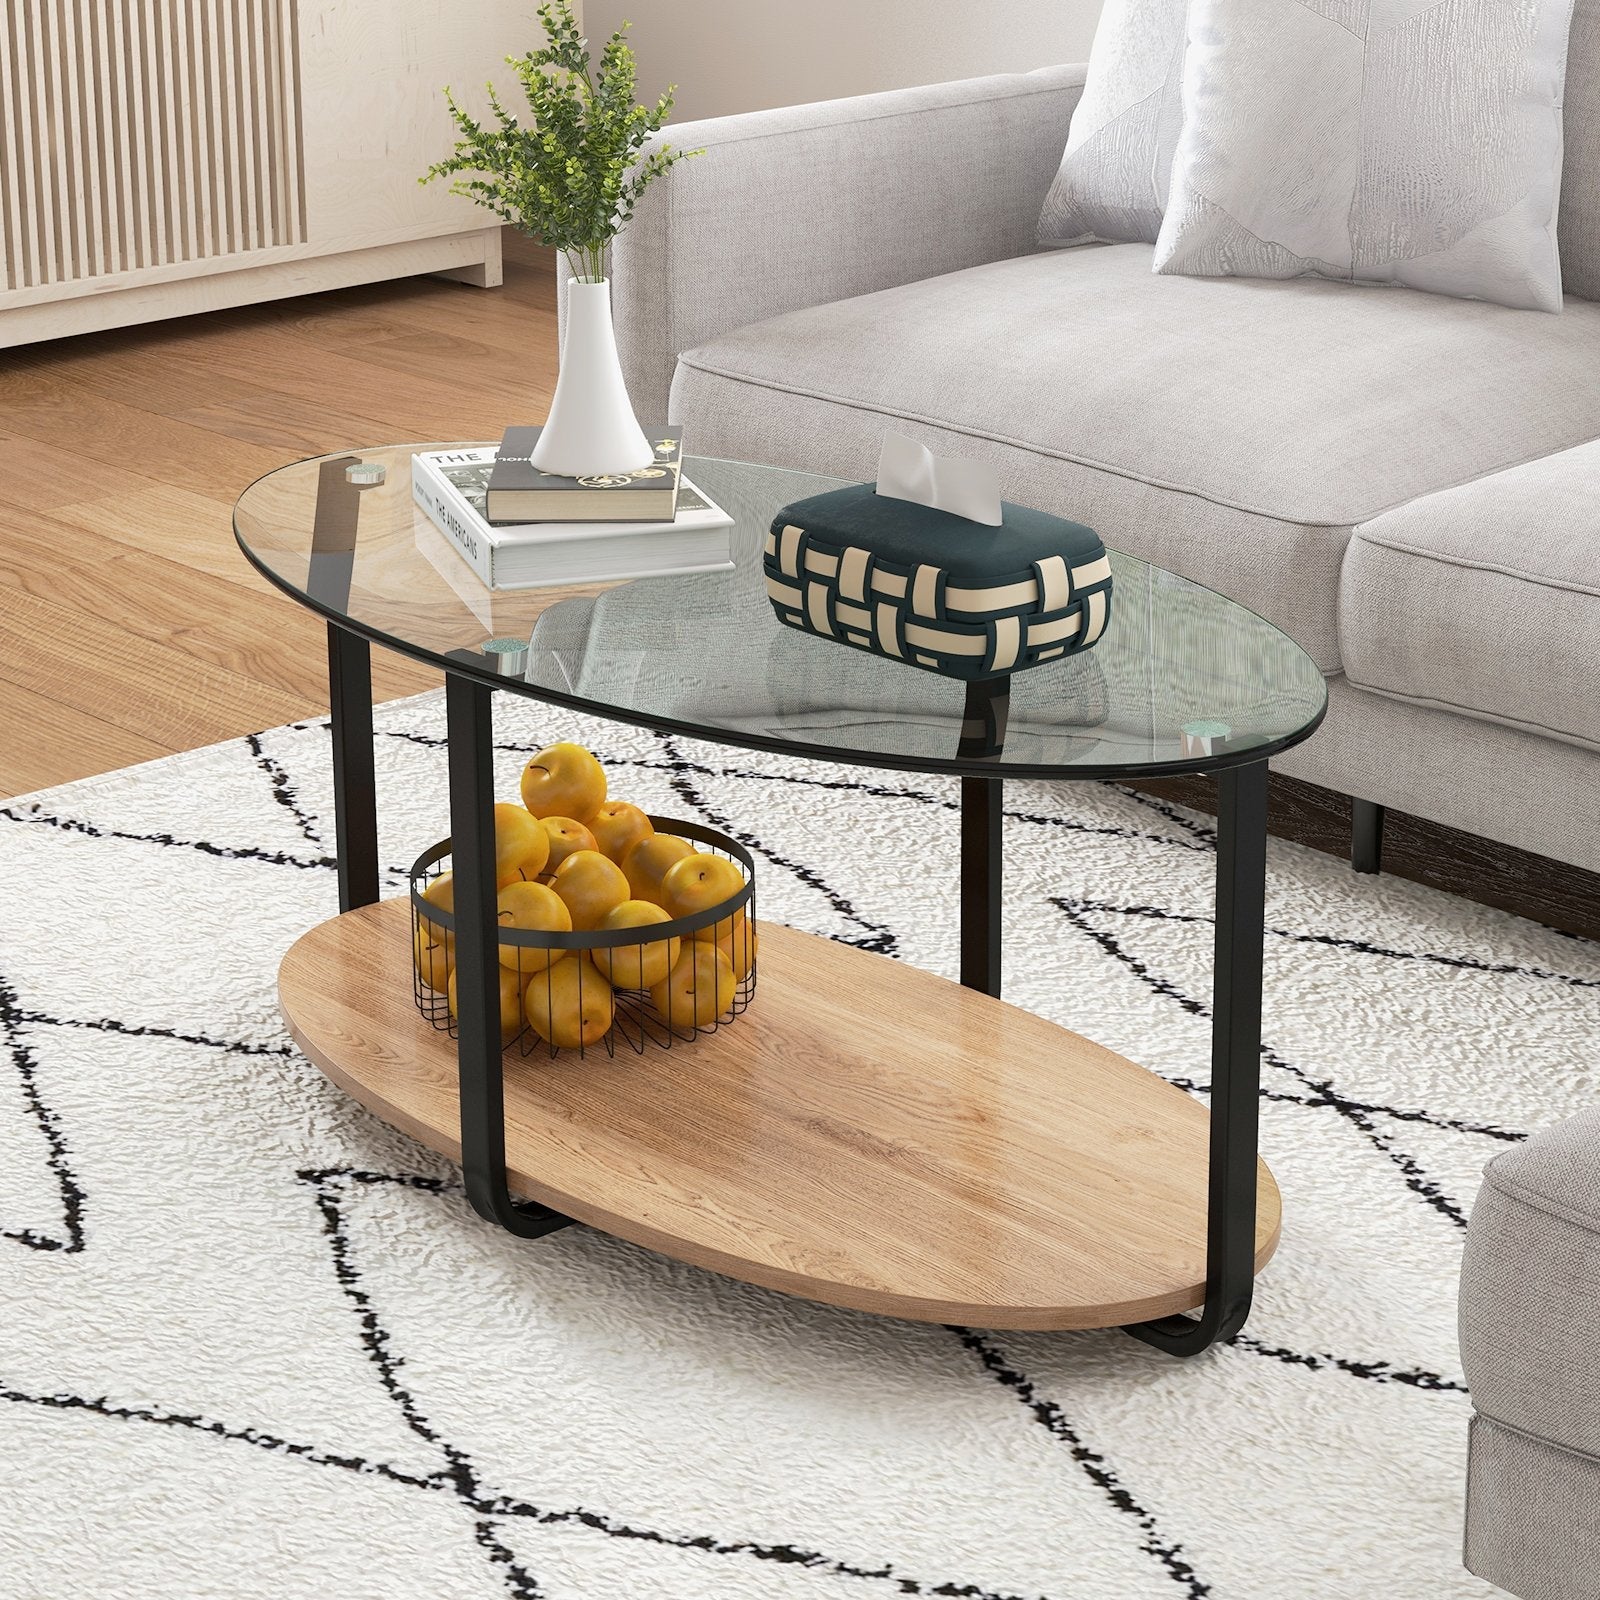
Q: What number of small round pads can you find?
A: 3